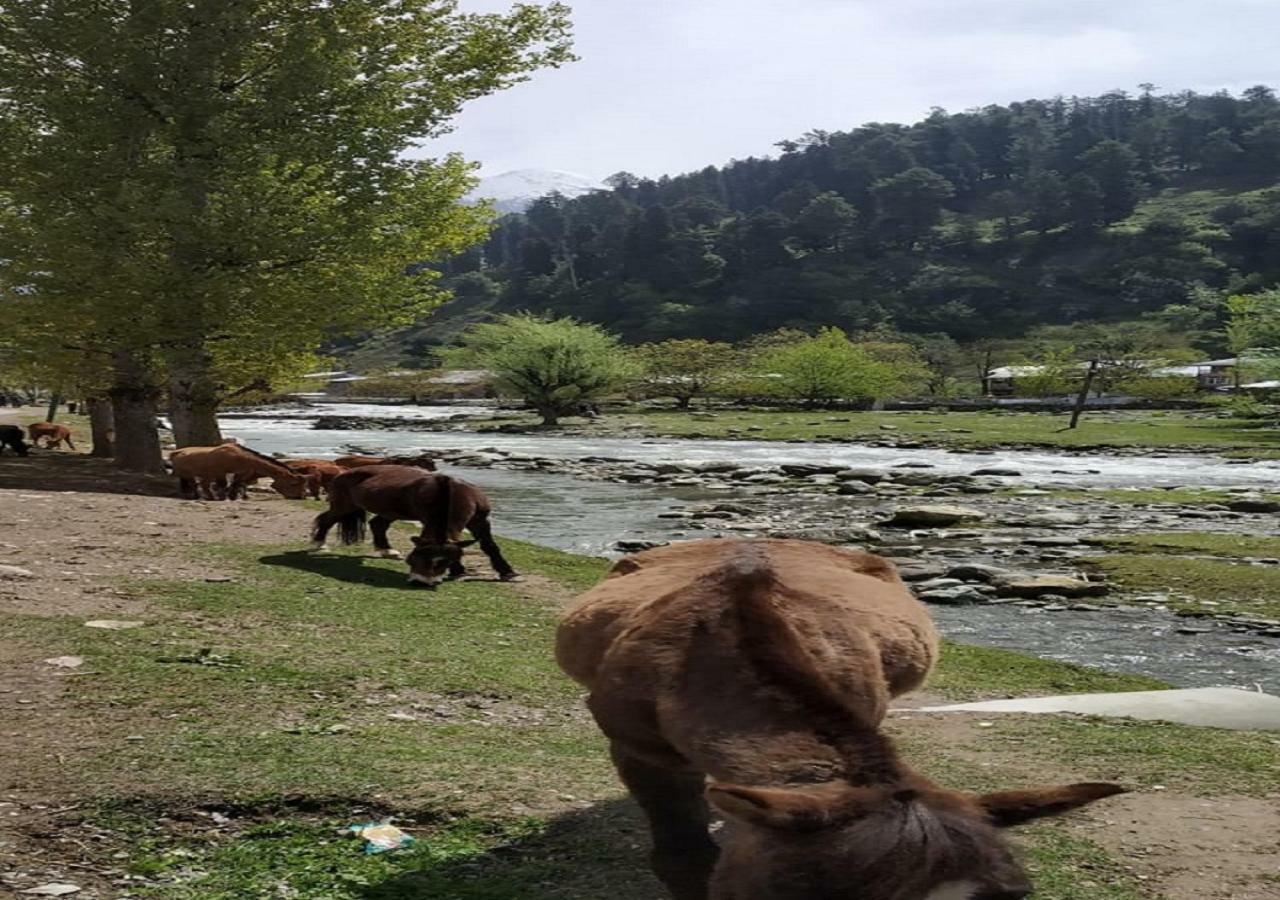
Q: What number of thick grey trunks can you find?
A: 3